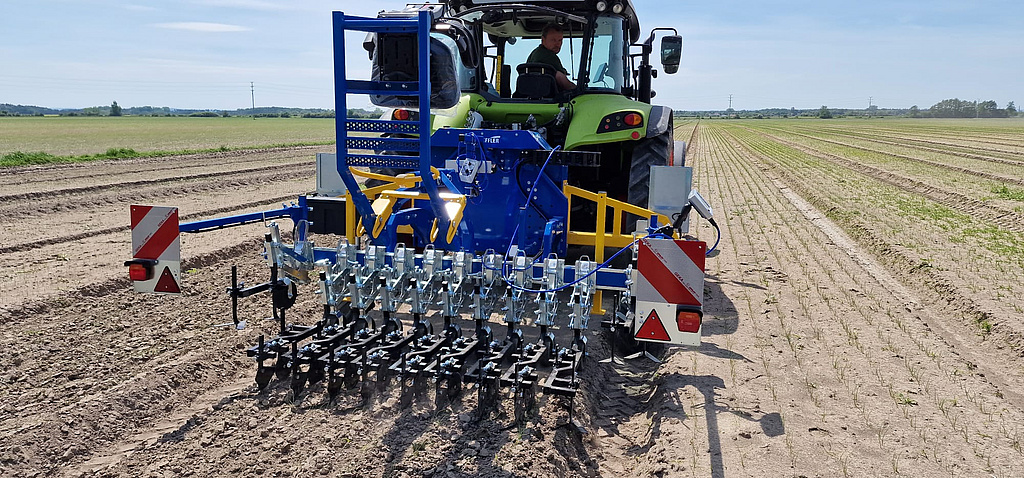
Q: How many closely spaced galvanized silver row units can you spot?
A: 9